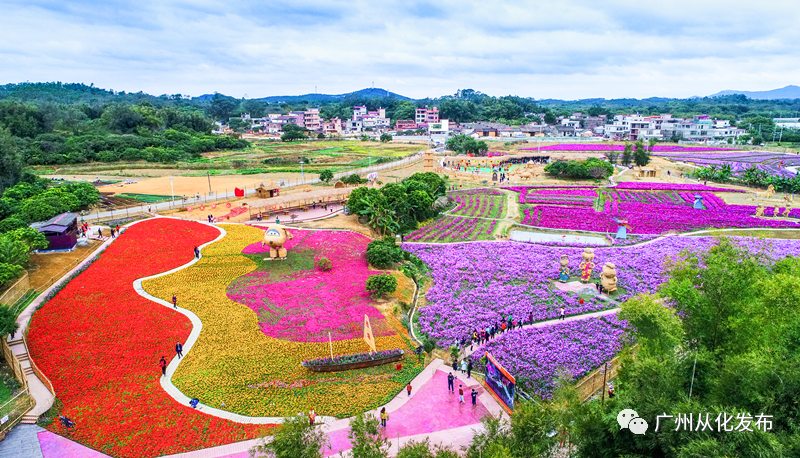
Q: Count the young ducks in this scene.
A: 0